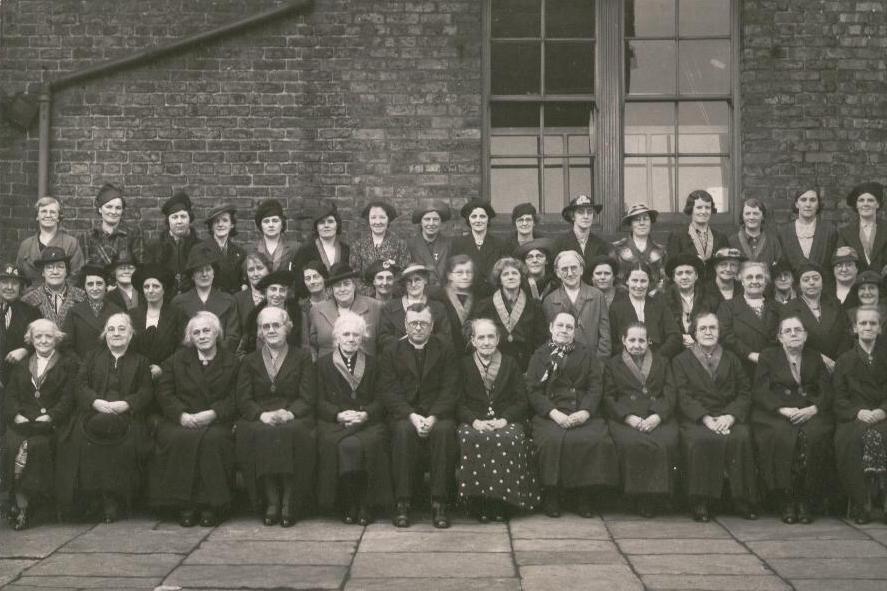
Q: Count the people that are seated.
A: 12